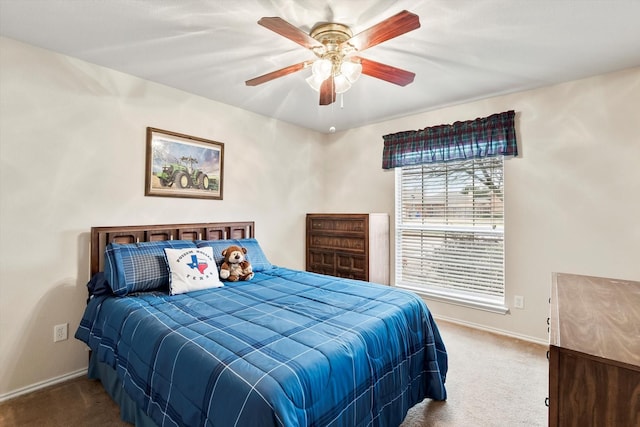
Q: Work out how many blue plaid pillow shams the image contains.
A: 2